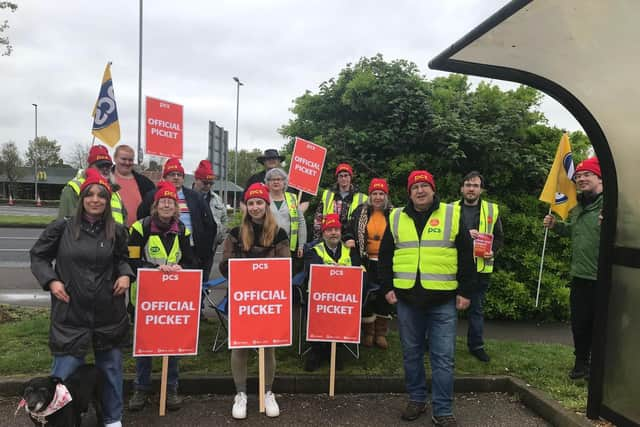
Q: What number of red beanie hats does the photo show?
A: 11